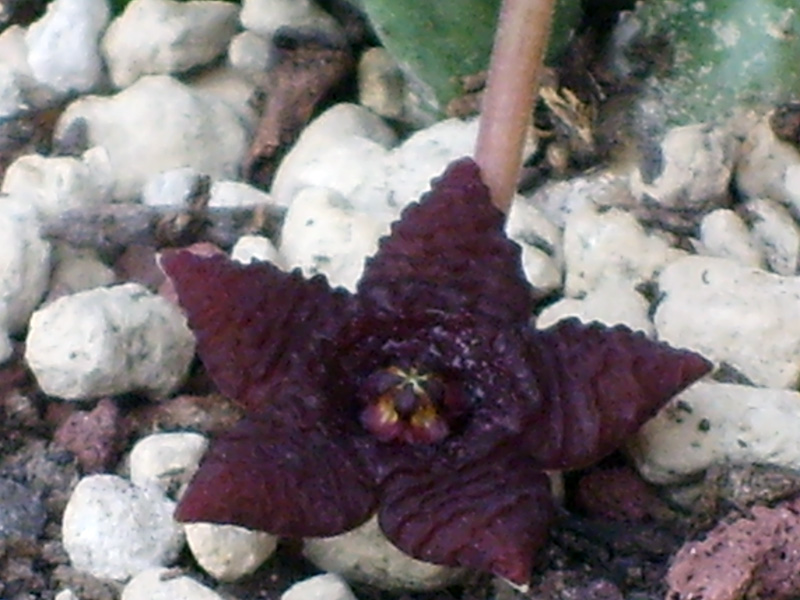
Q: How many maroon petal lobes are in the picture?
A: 5